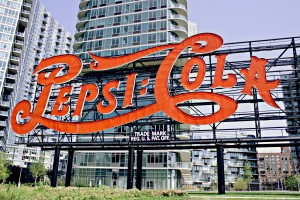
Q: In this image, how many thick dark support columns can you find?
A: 5